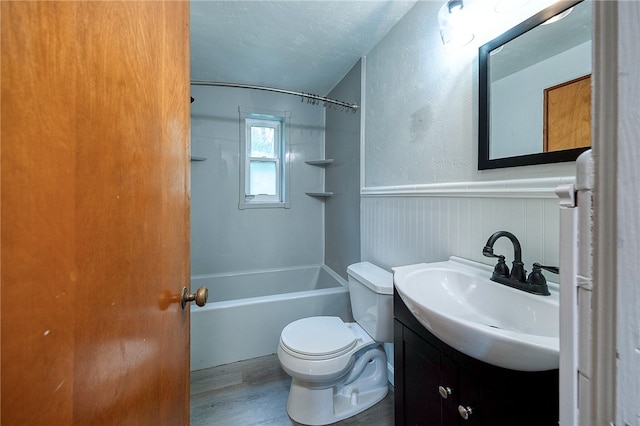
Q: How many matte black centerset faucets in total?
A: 1